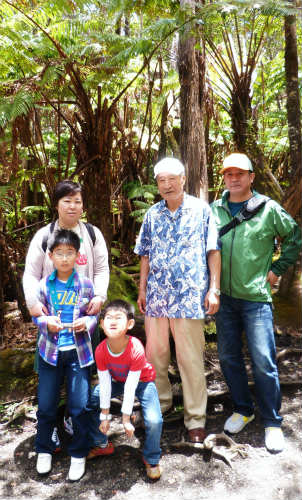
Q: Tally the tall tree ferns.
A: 2